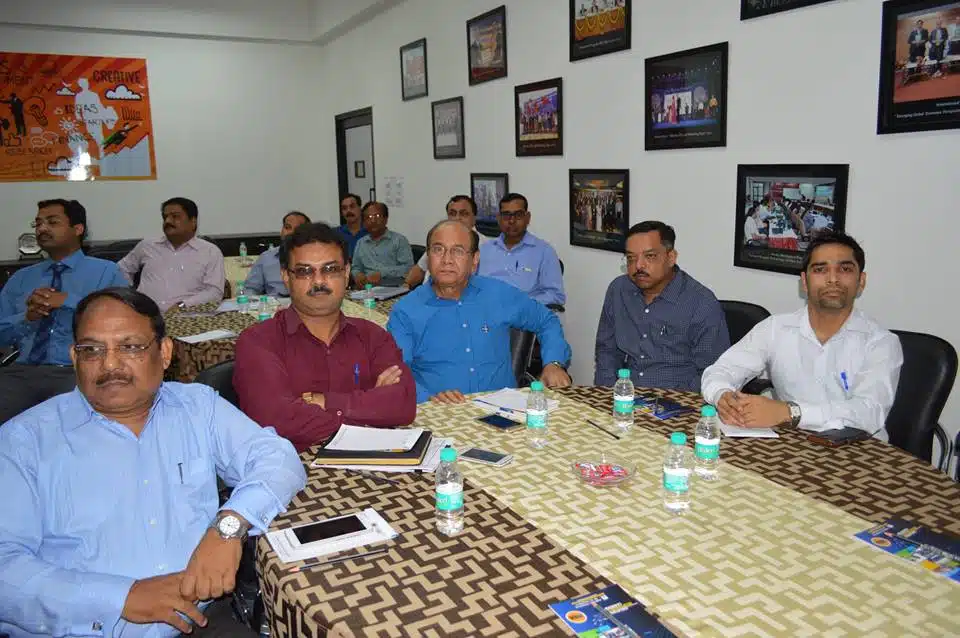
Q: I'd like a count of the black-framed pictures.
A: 11